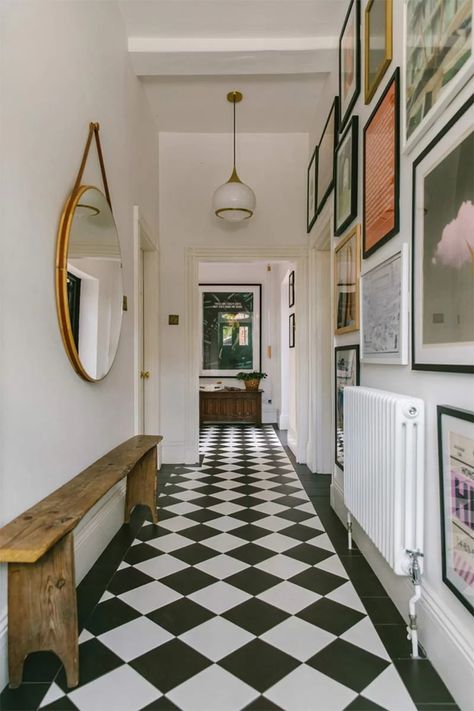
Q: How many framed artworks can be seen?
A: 15